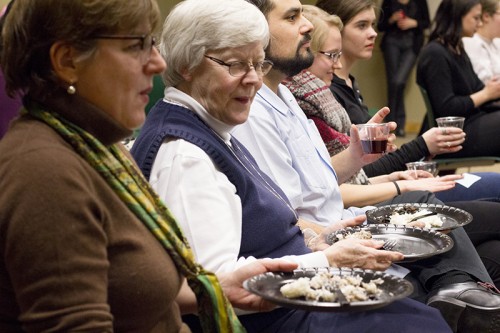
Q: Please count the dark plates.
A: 3